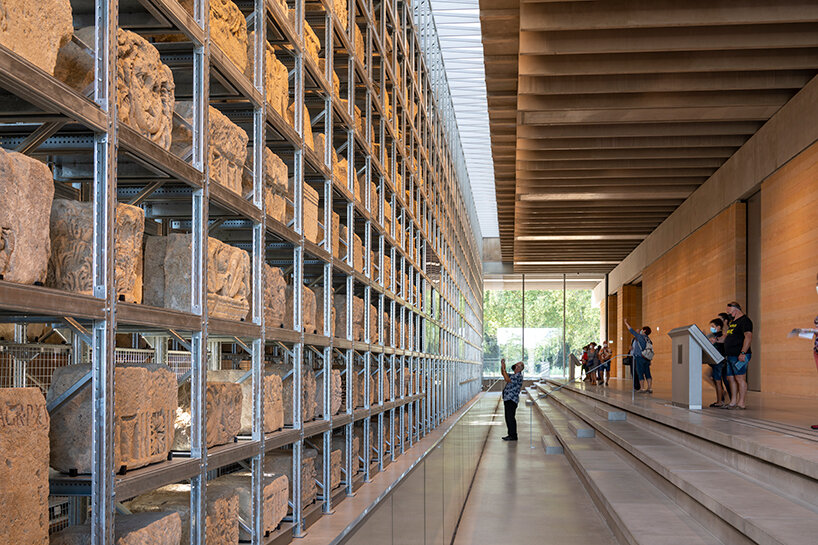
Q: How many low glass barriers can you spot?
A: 1